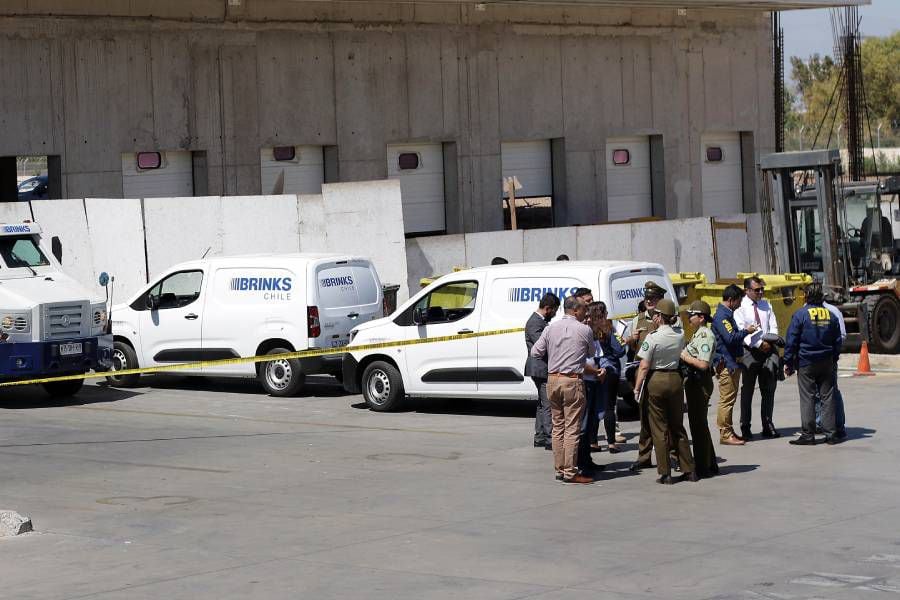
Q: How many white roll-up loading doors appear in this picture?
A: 6